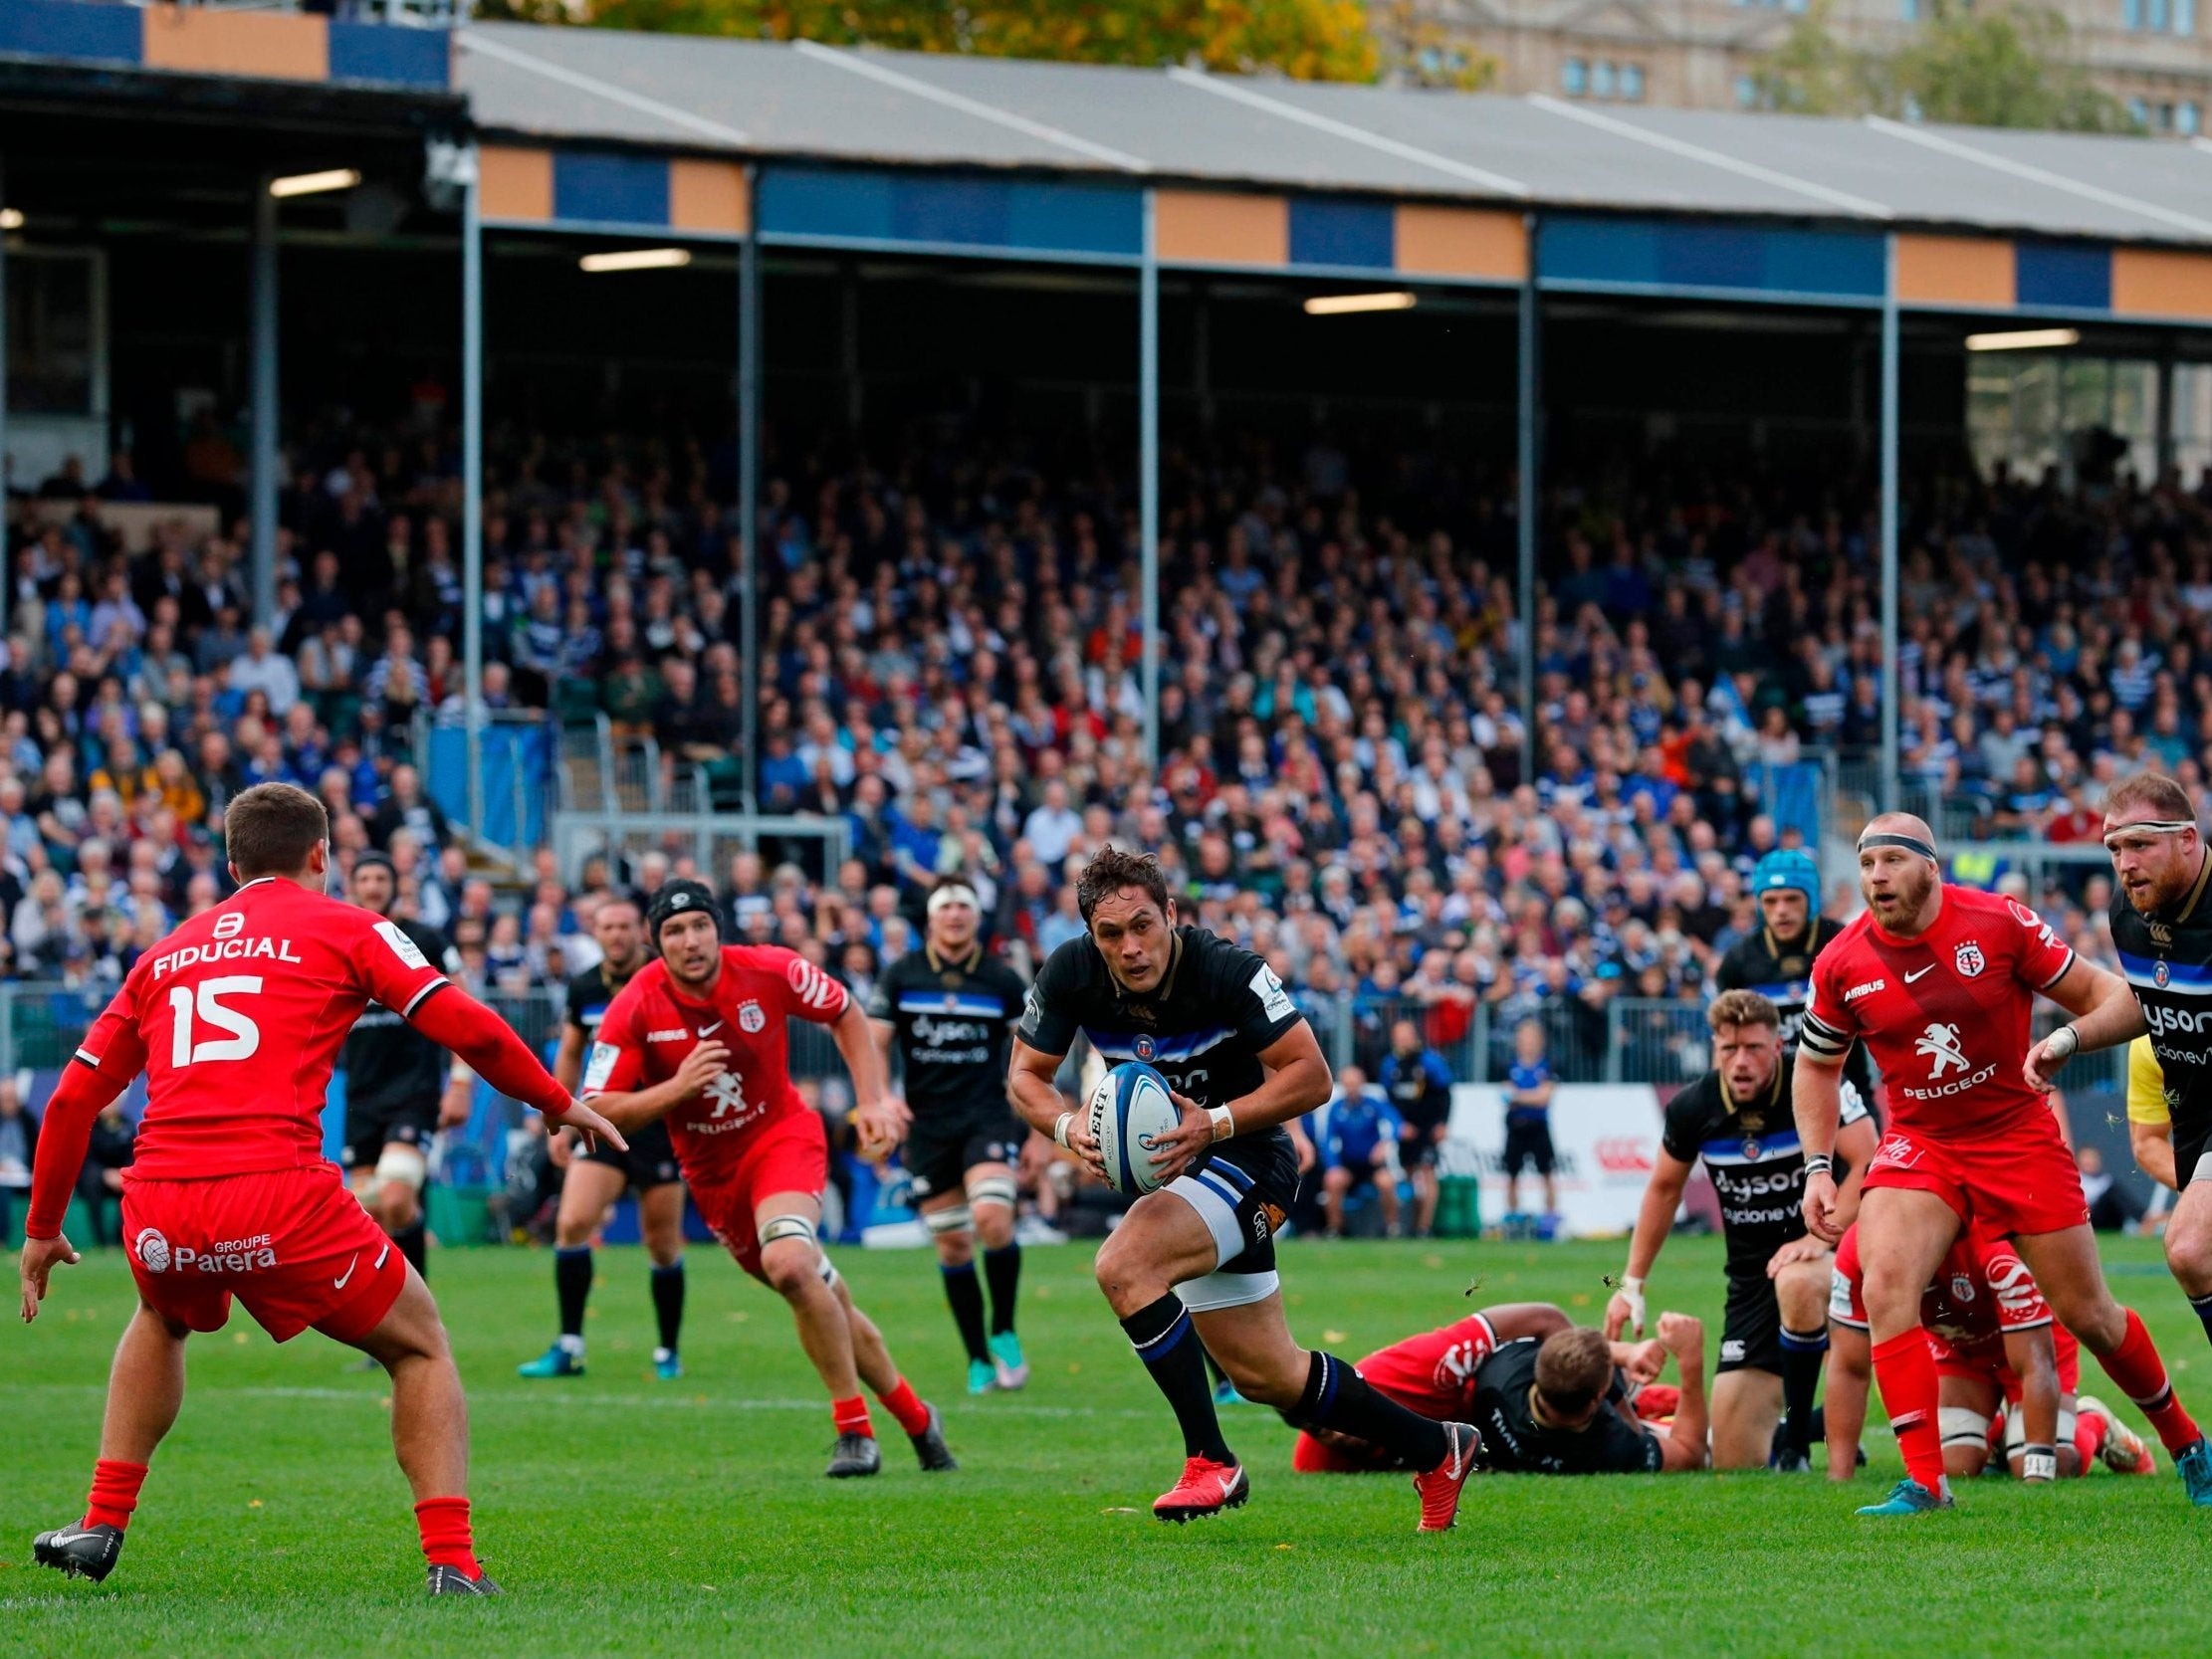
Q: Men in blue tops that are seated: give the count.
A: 1